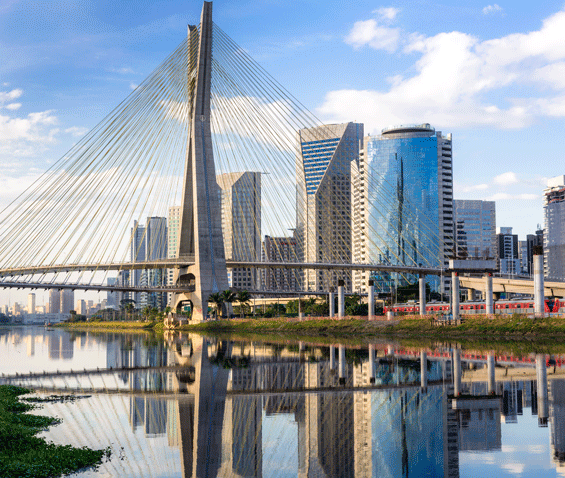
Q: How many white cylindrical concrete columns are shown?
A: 7